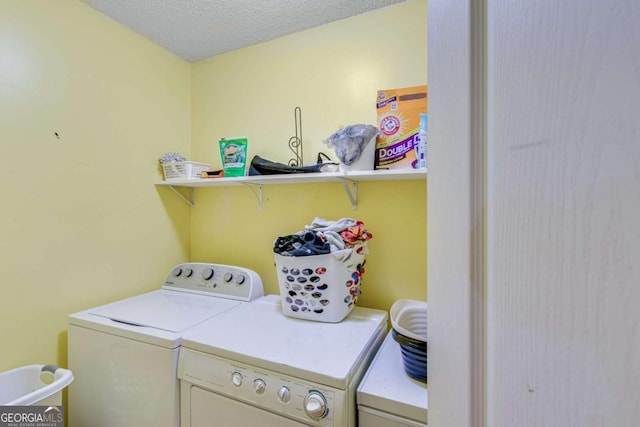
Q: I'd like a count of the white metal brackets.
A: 3